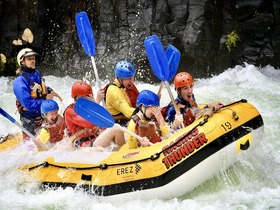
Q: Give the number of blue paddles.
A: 5